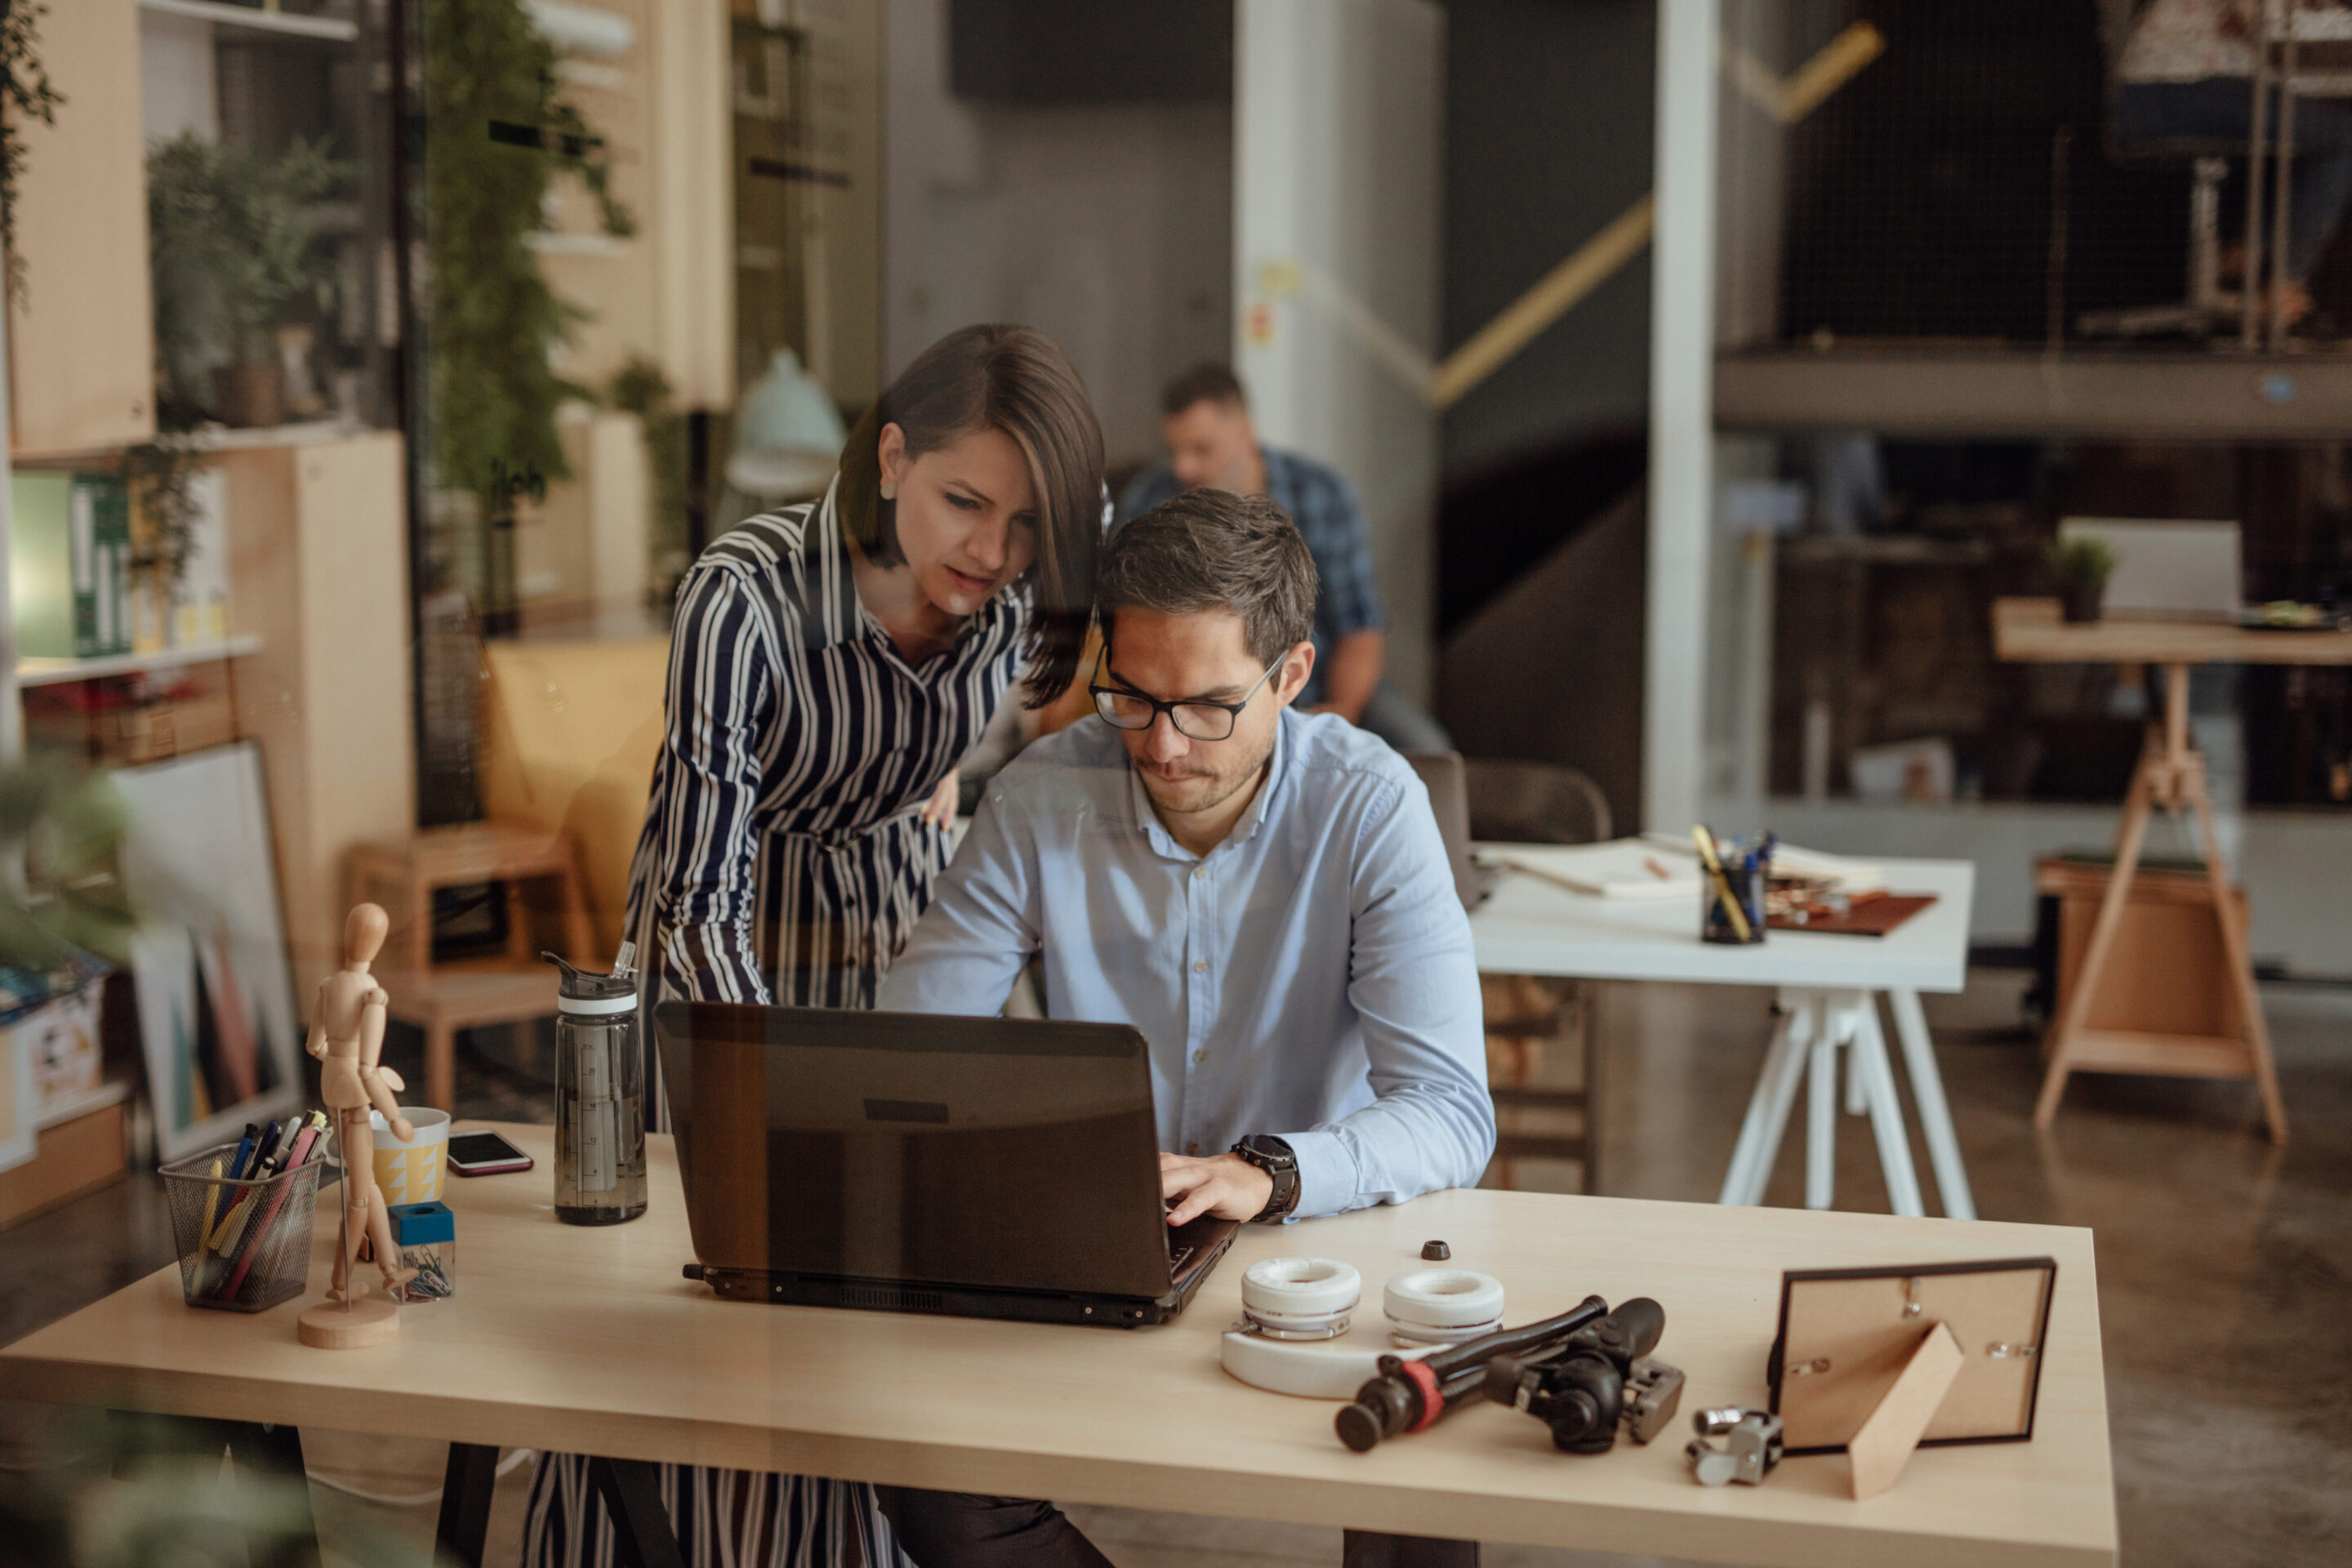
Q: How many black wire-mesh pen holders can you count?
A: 2